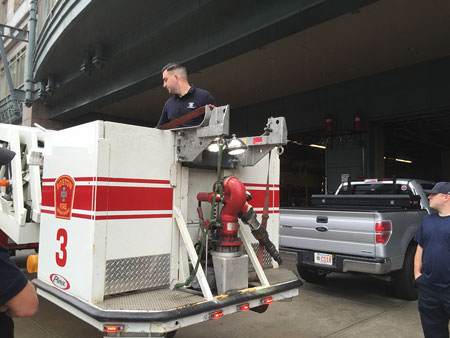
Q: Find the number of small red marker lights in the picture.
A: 4